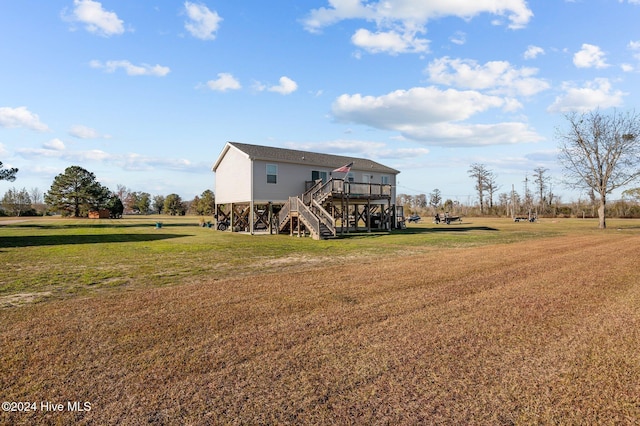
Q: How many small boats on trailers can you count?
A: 2